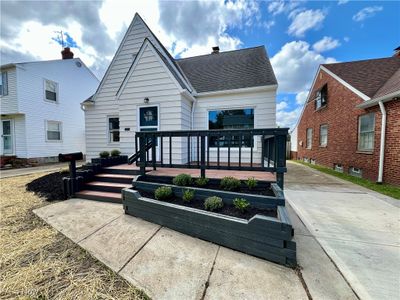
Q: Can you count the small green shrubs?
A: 10